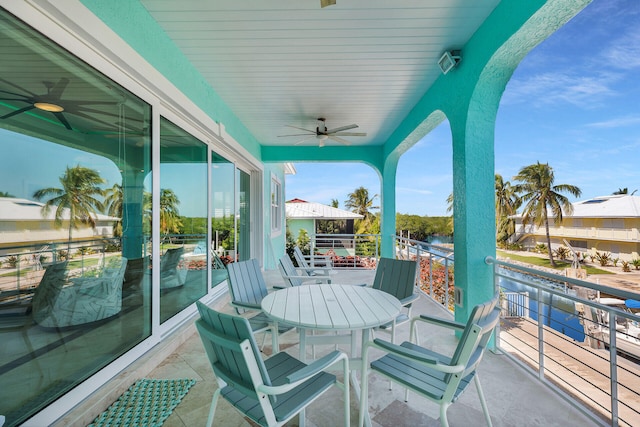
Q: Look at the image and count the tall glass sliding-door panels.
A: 4